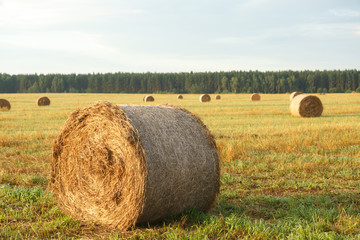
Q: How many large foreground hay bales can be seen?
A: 1